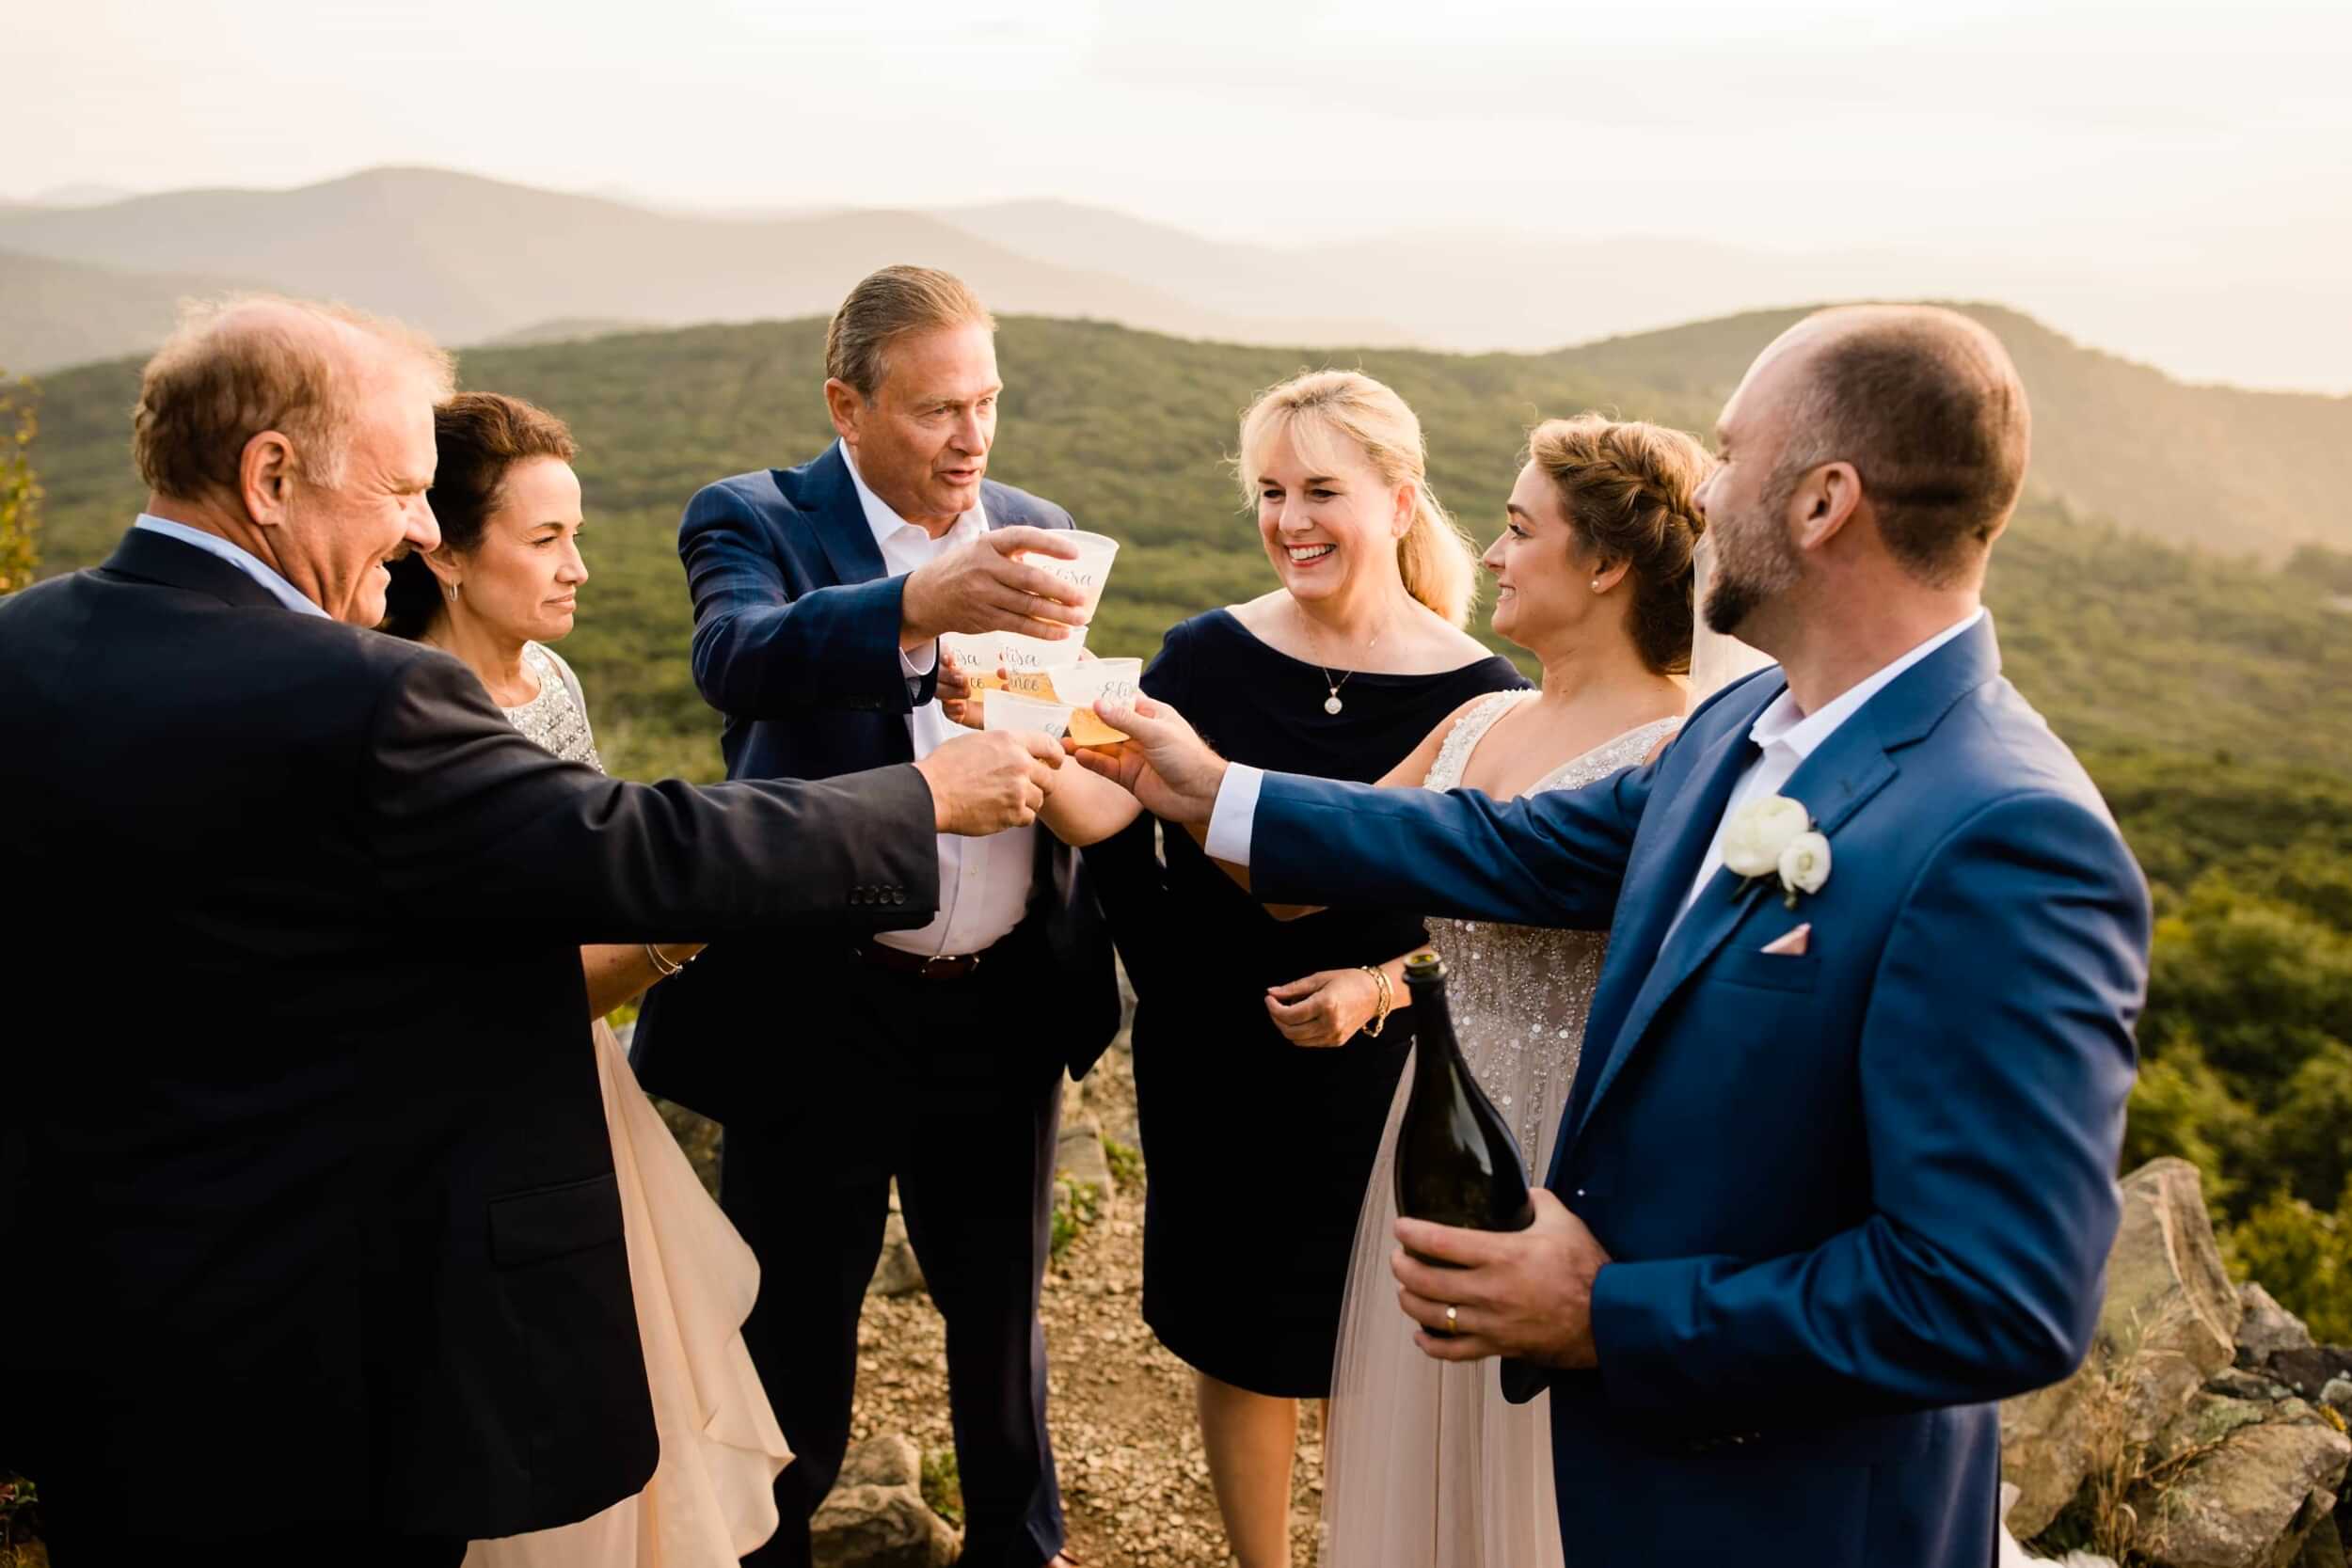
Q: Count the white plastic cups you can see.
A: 5